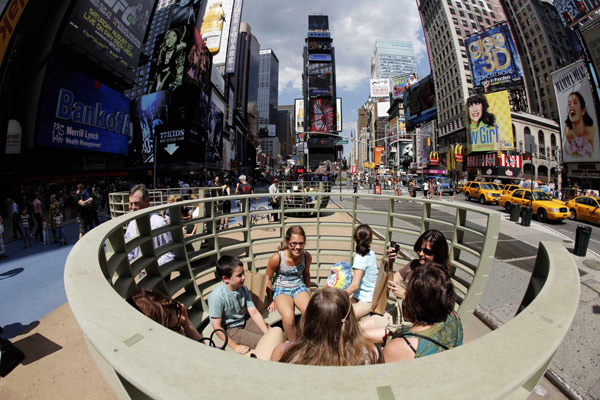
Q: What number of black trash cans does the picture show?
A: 3